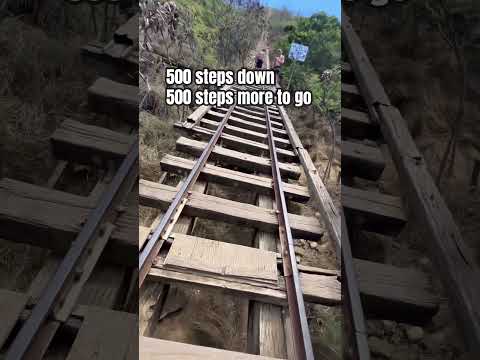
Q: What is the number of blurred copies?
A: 2